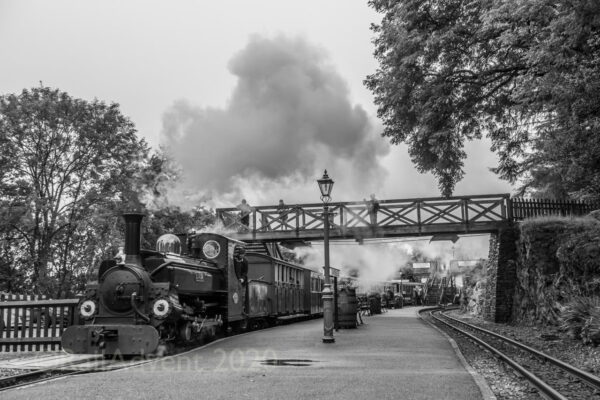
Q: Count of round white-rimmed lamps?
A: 2